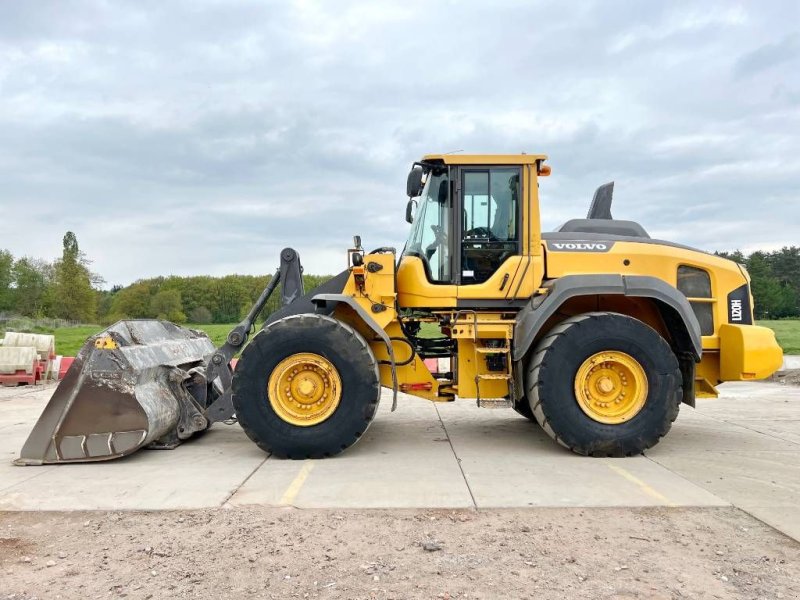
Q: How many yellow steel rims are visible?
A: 2